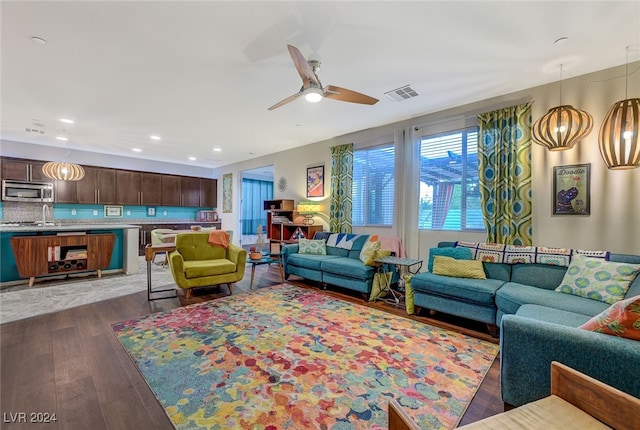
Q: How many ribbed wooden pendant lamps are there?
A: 3